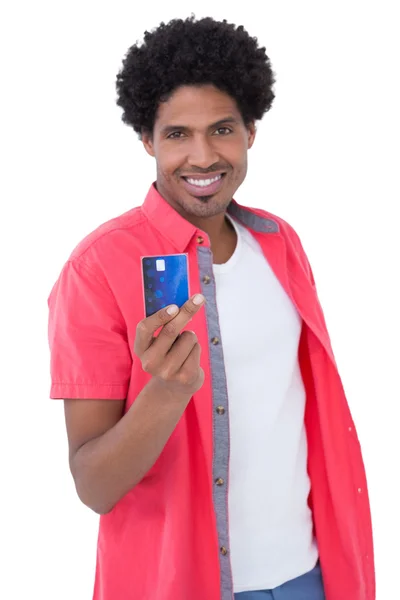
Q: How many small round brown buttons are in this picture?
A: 6